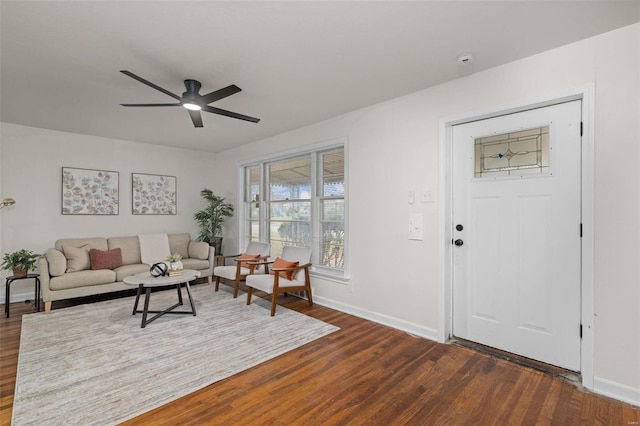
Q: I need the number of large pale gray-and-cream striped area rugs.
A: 1